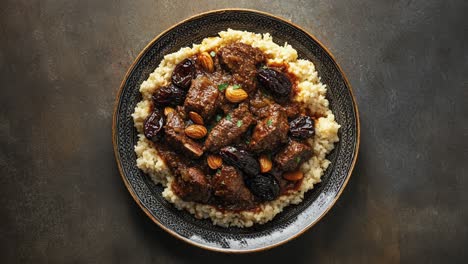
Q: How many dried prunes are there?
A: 7